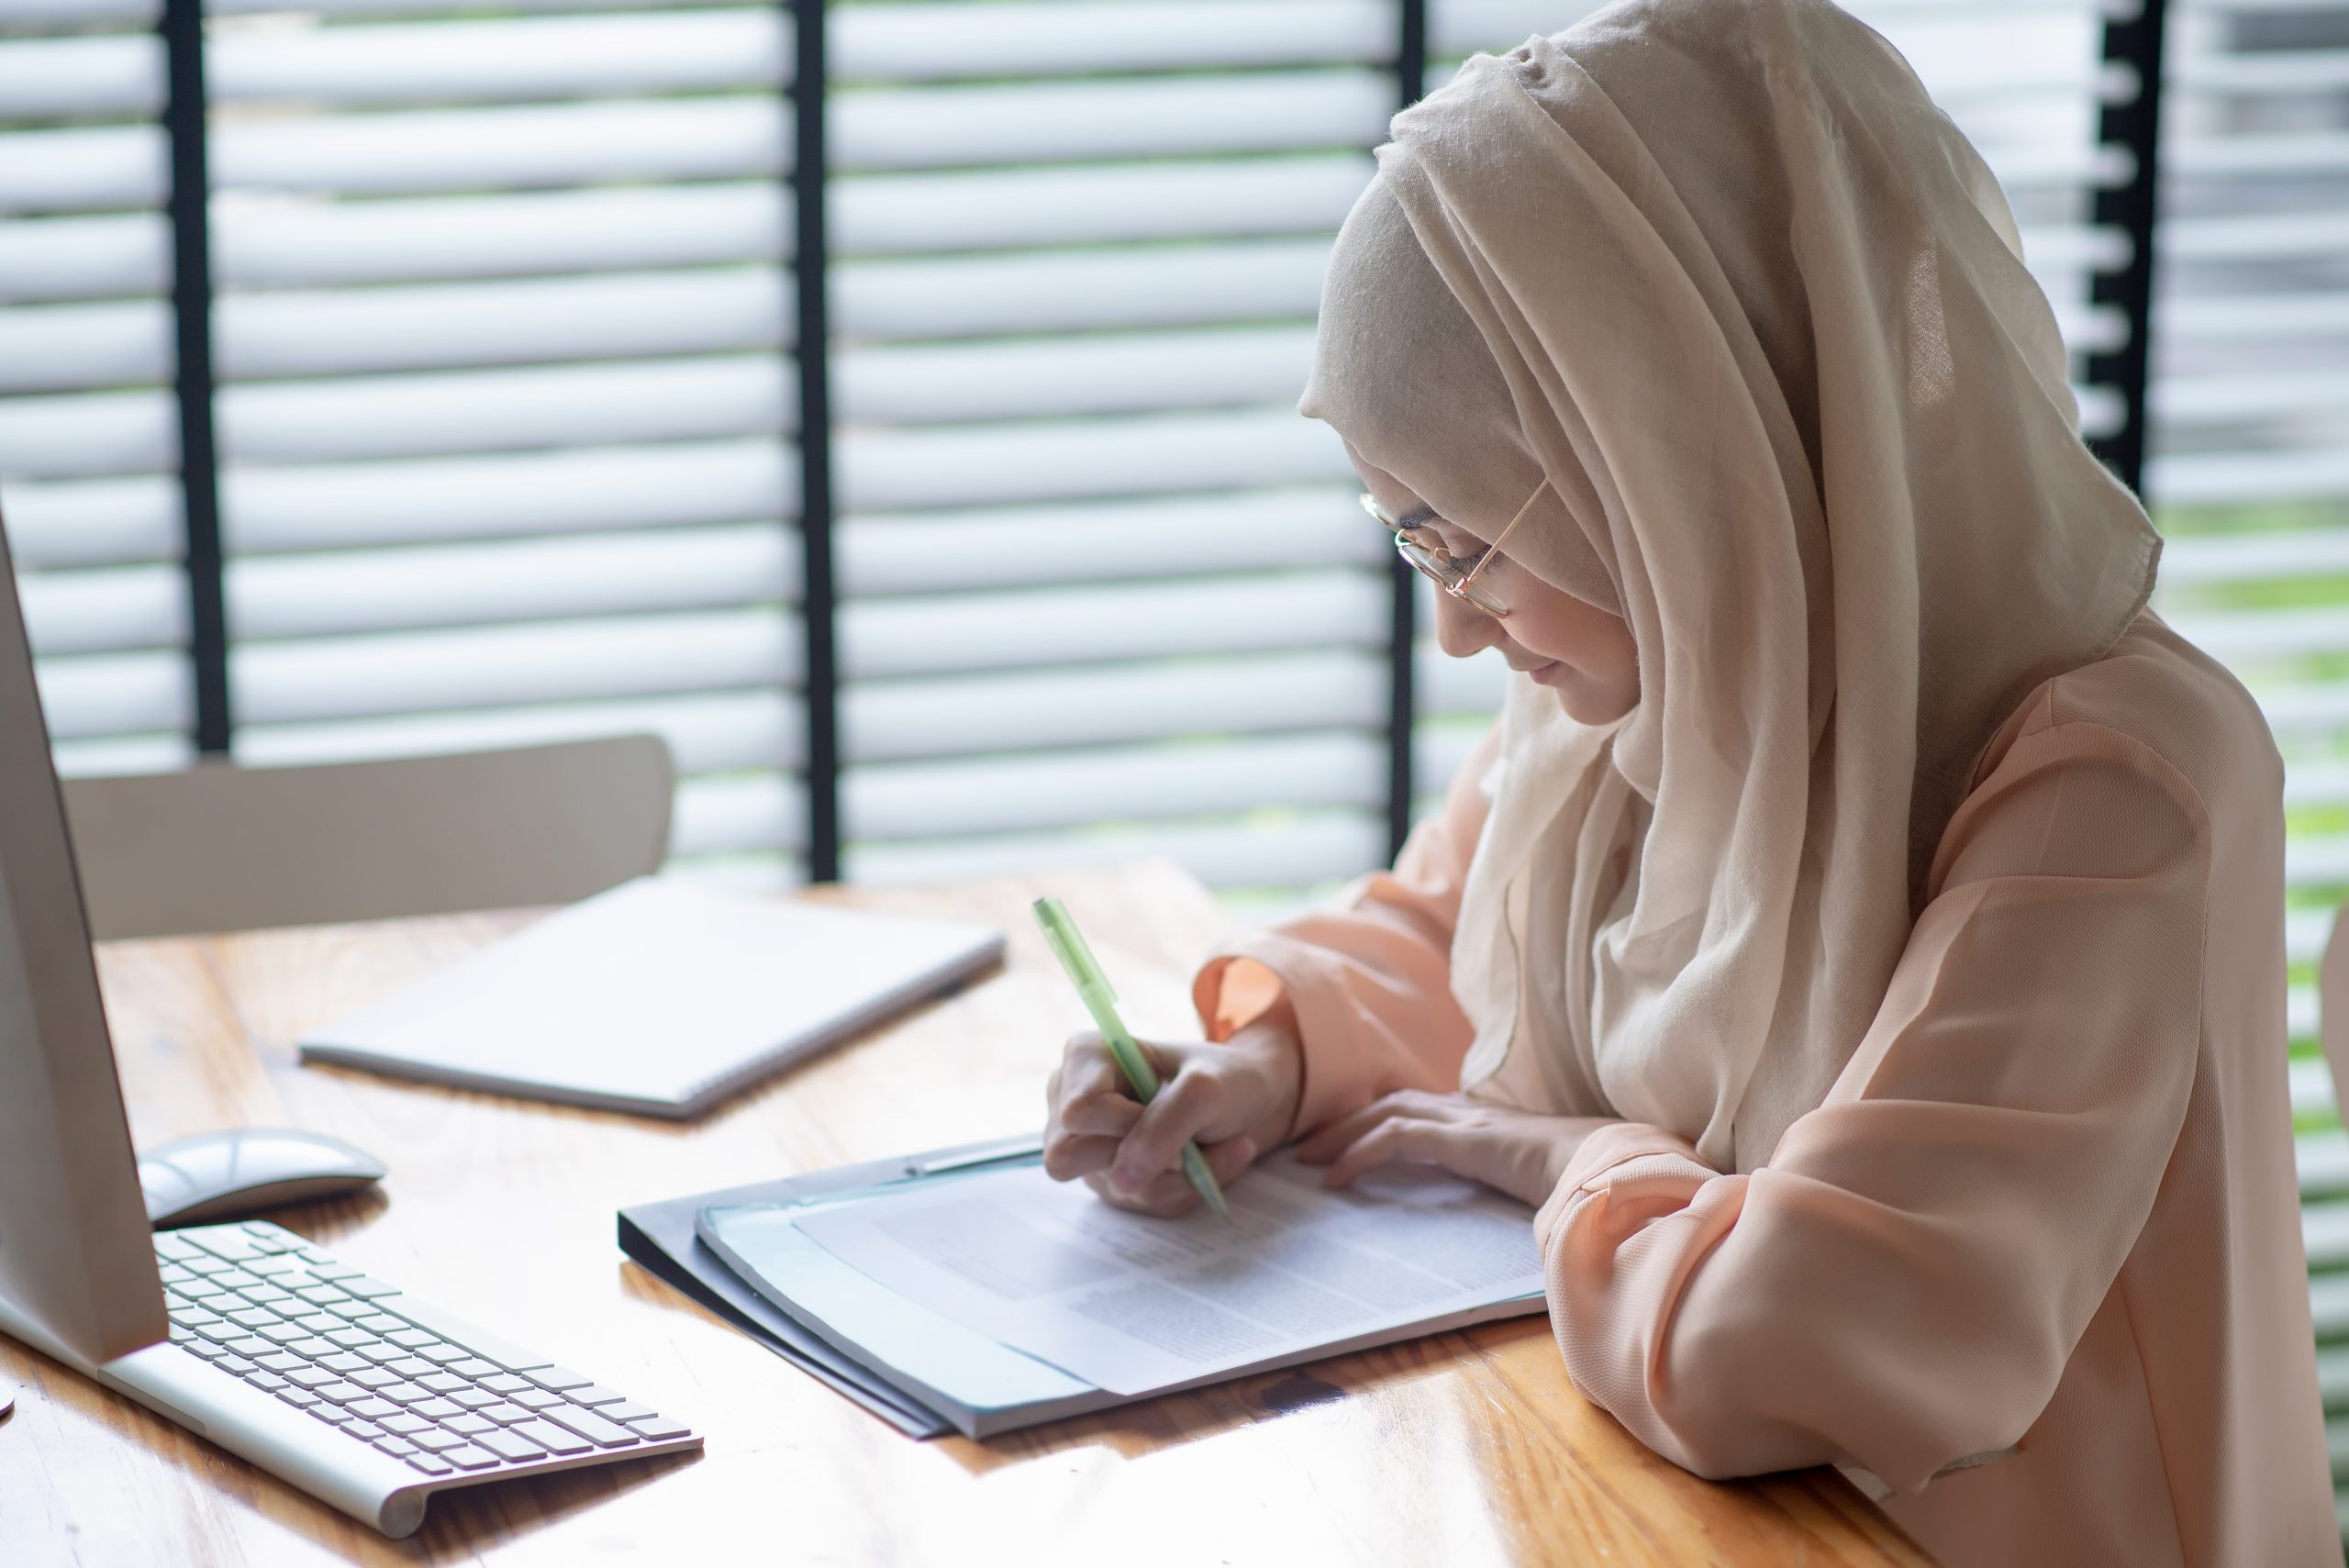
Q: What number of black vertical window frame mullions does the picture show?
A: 4